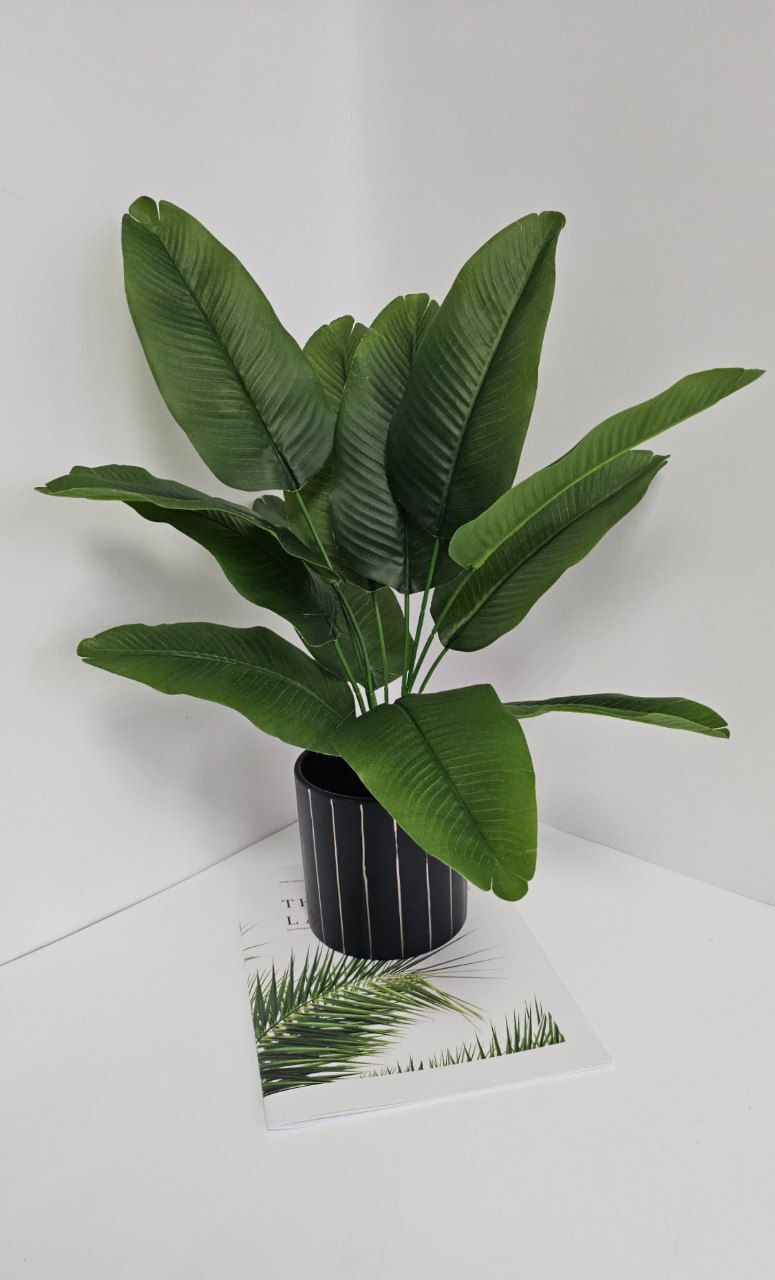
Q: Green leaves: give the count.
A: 12